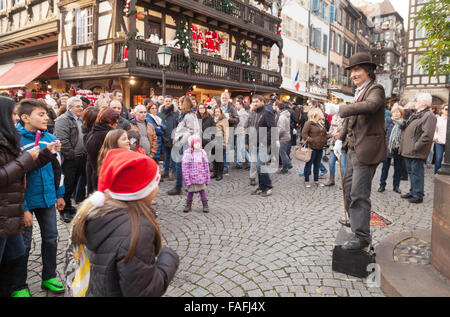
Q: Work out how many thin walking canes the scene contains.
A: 1